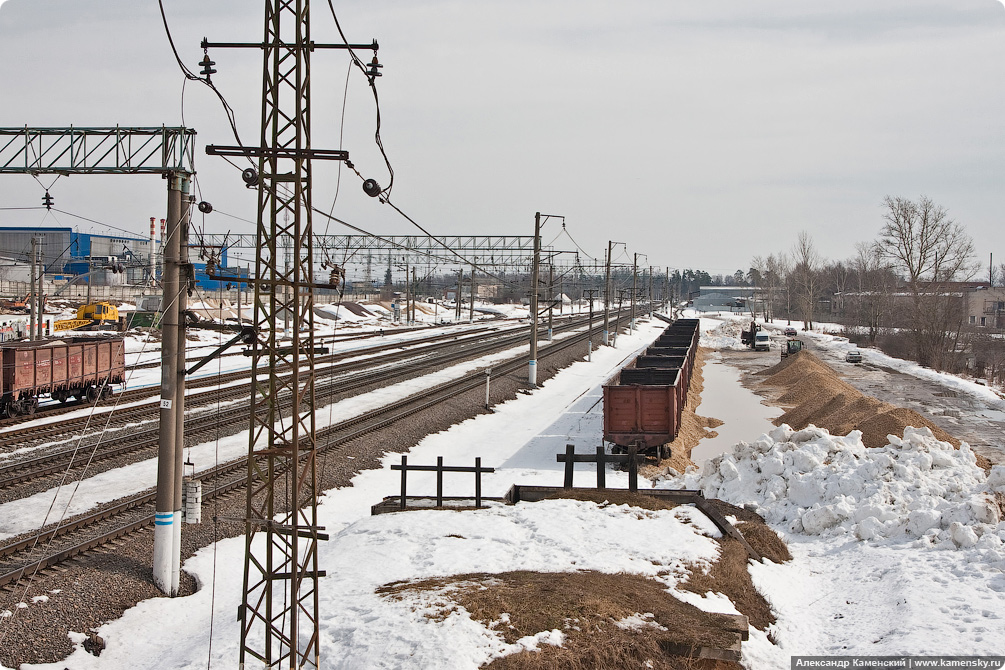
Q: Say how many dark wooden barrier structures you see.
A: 2